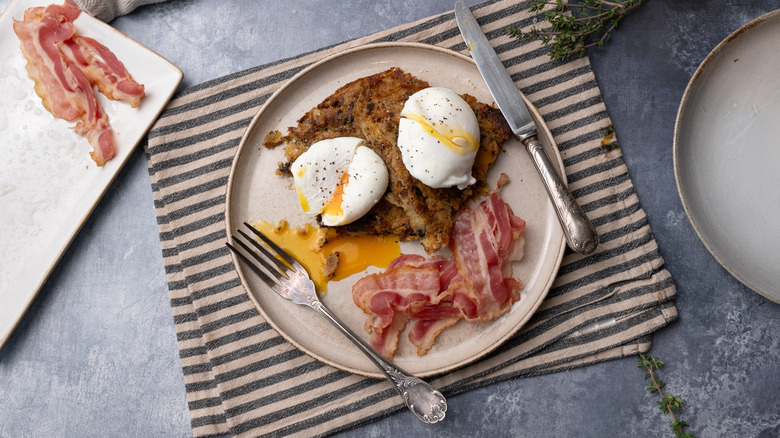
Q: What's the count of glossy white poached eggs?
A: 2